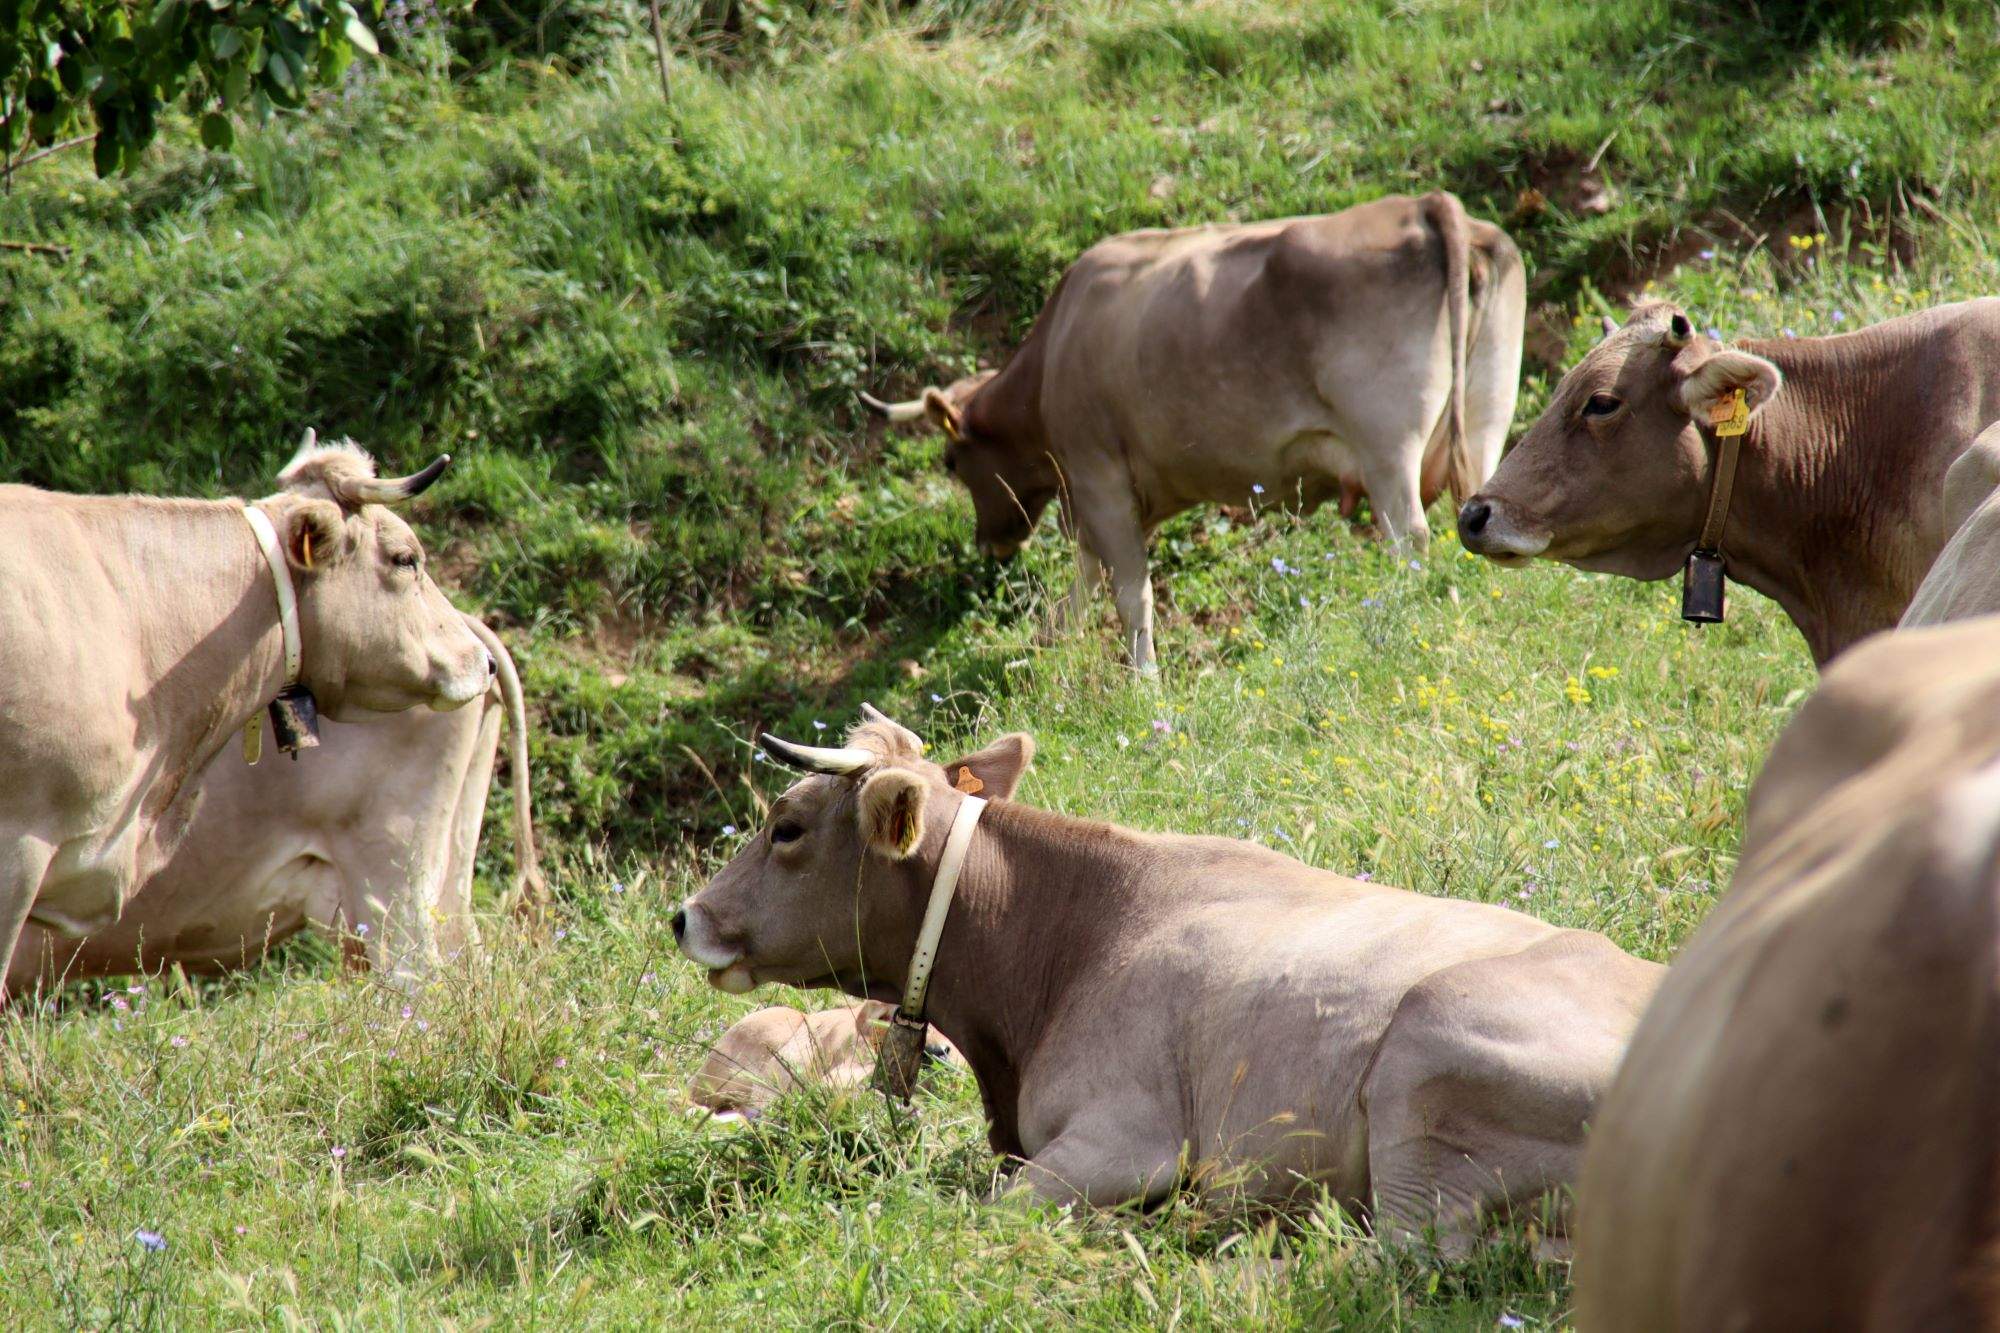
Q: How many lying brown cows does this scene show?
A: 2